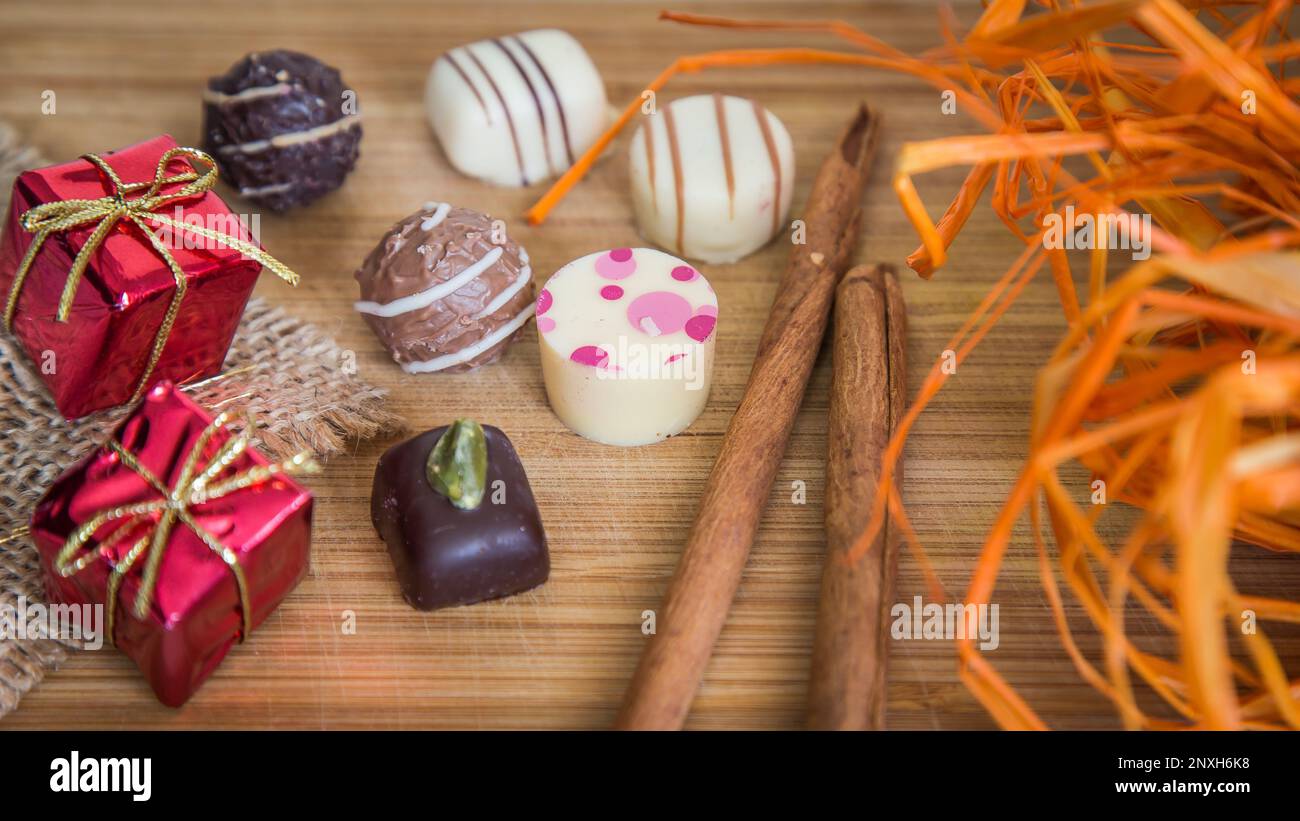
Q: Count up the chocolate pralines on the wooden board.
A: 6